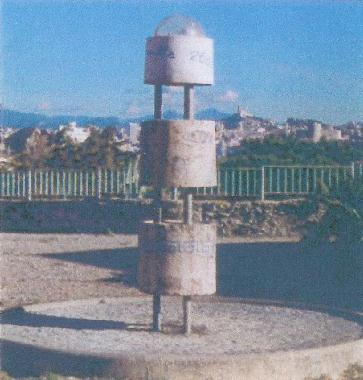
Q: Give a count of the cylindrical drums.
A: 3